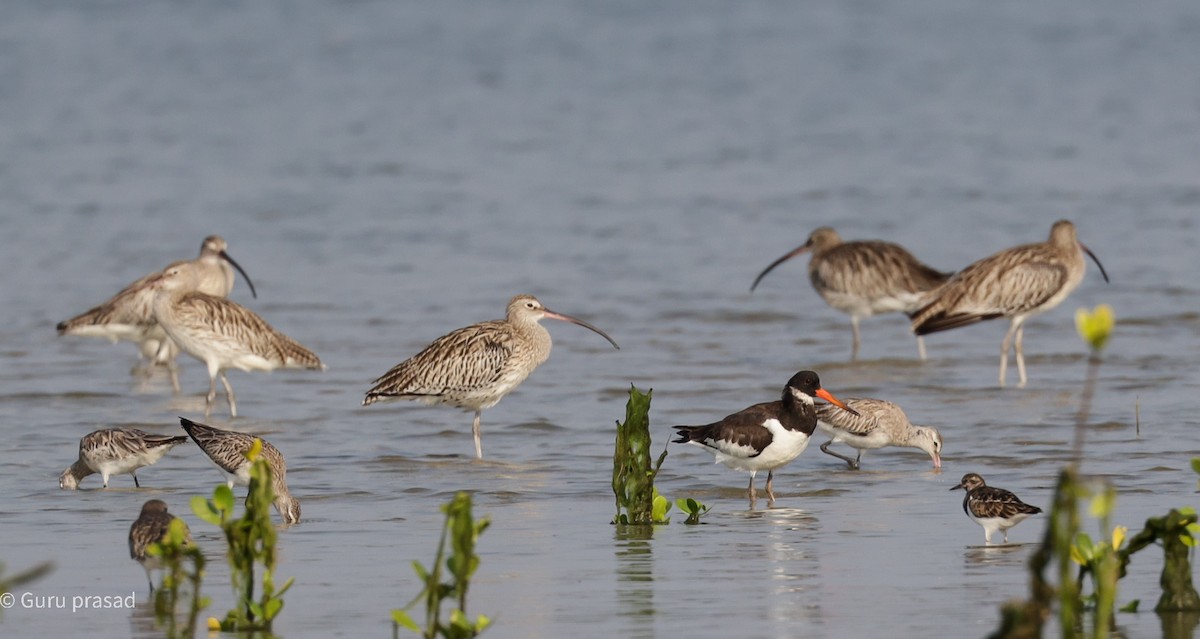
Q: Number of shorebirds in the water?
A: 11